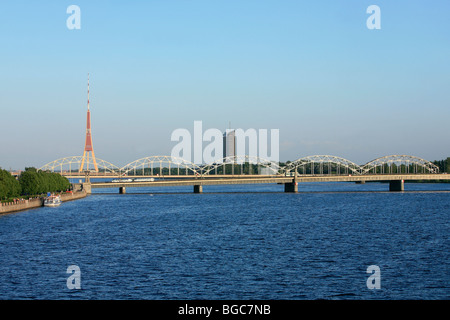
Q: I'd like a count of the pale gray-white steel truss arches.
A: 5